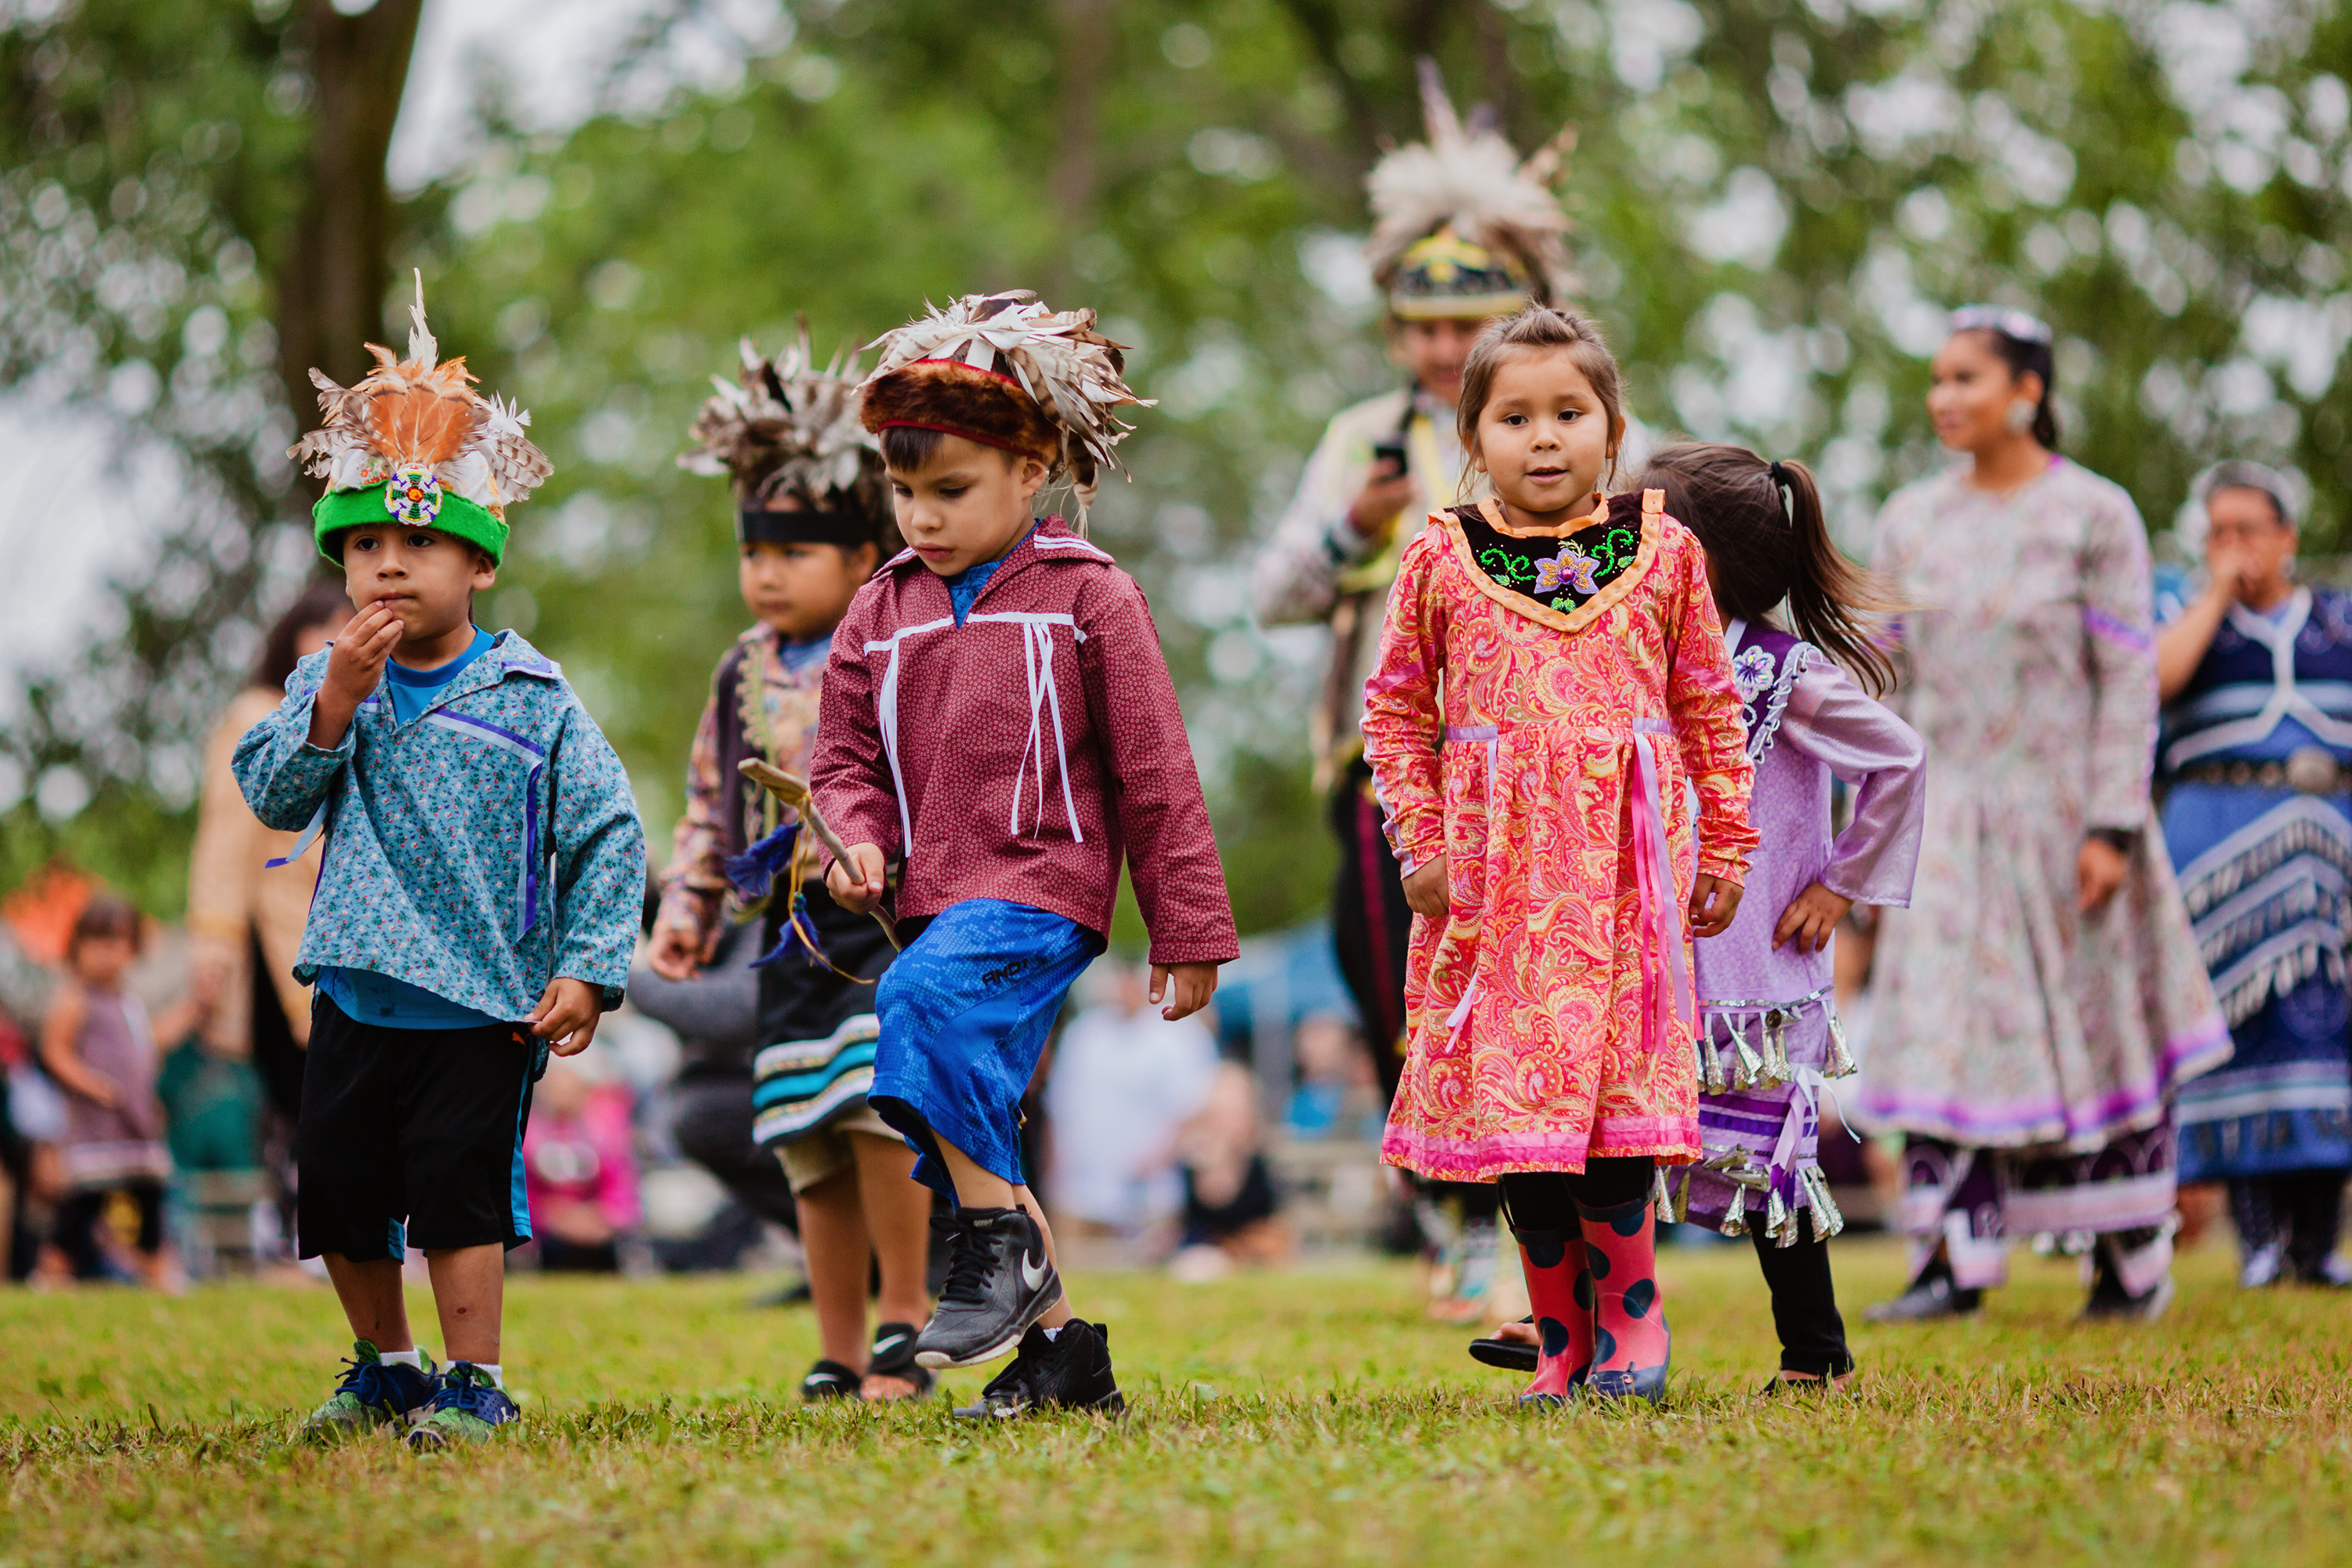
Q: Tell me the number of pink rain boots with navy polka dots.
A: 2